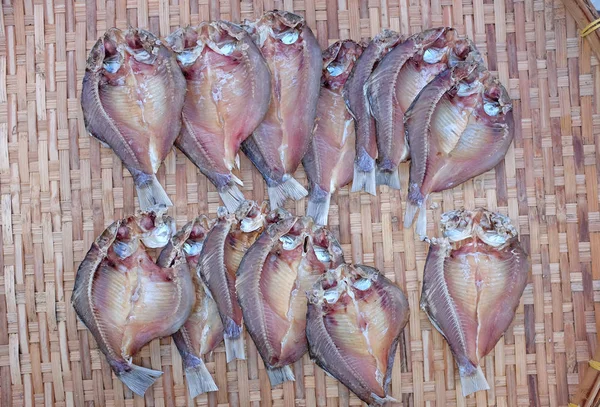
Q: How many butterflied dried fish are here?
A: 13